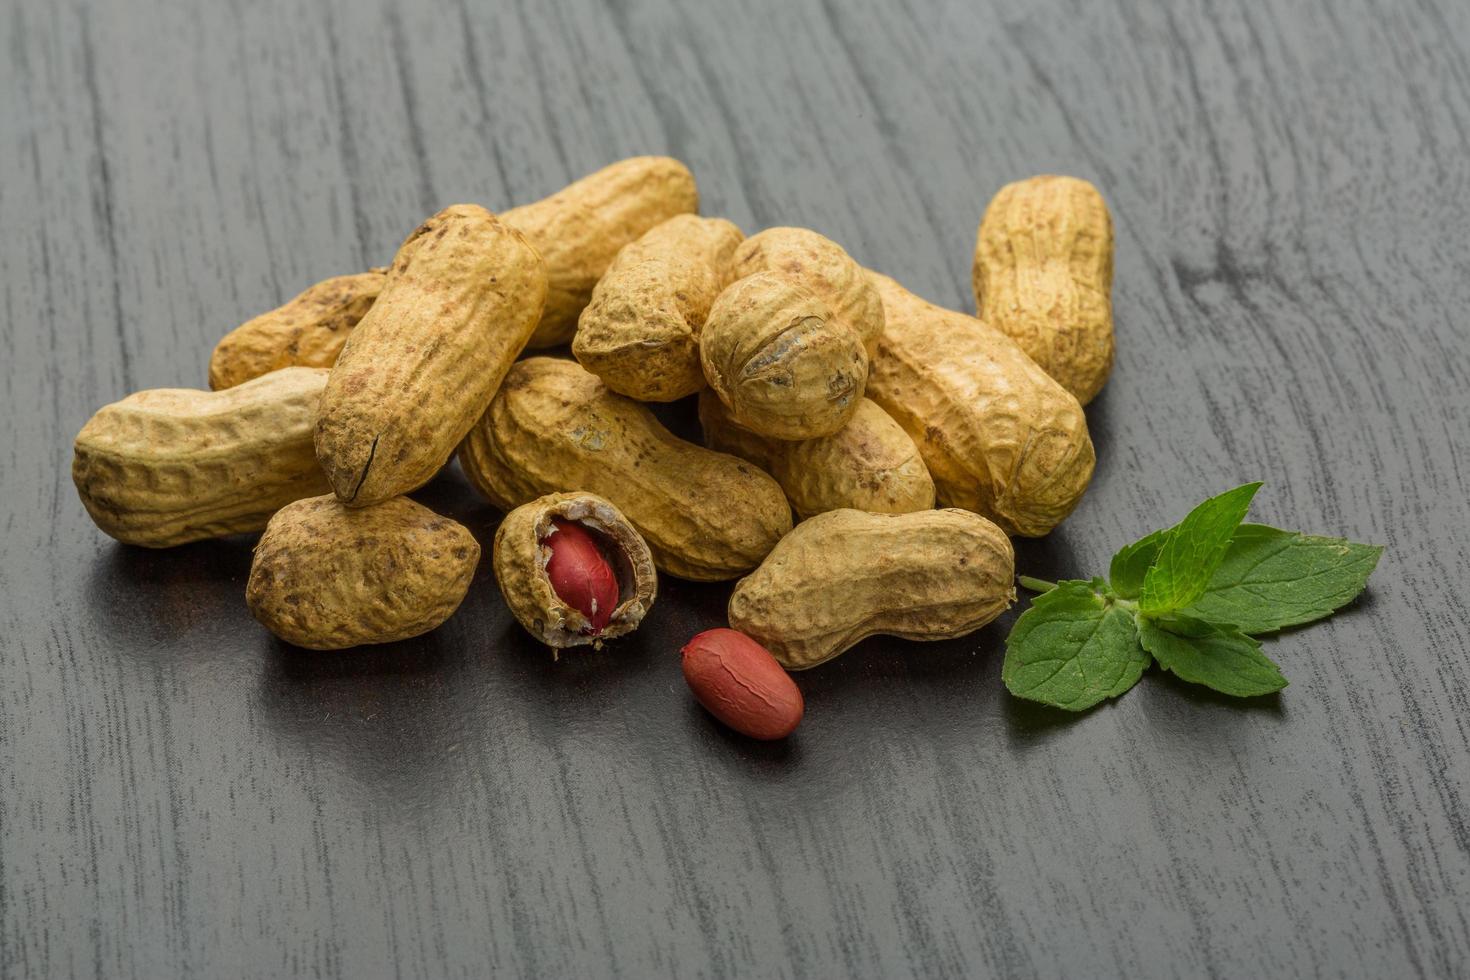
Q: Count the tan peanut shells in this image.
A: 13